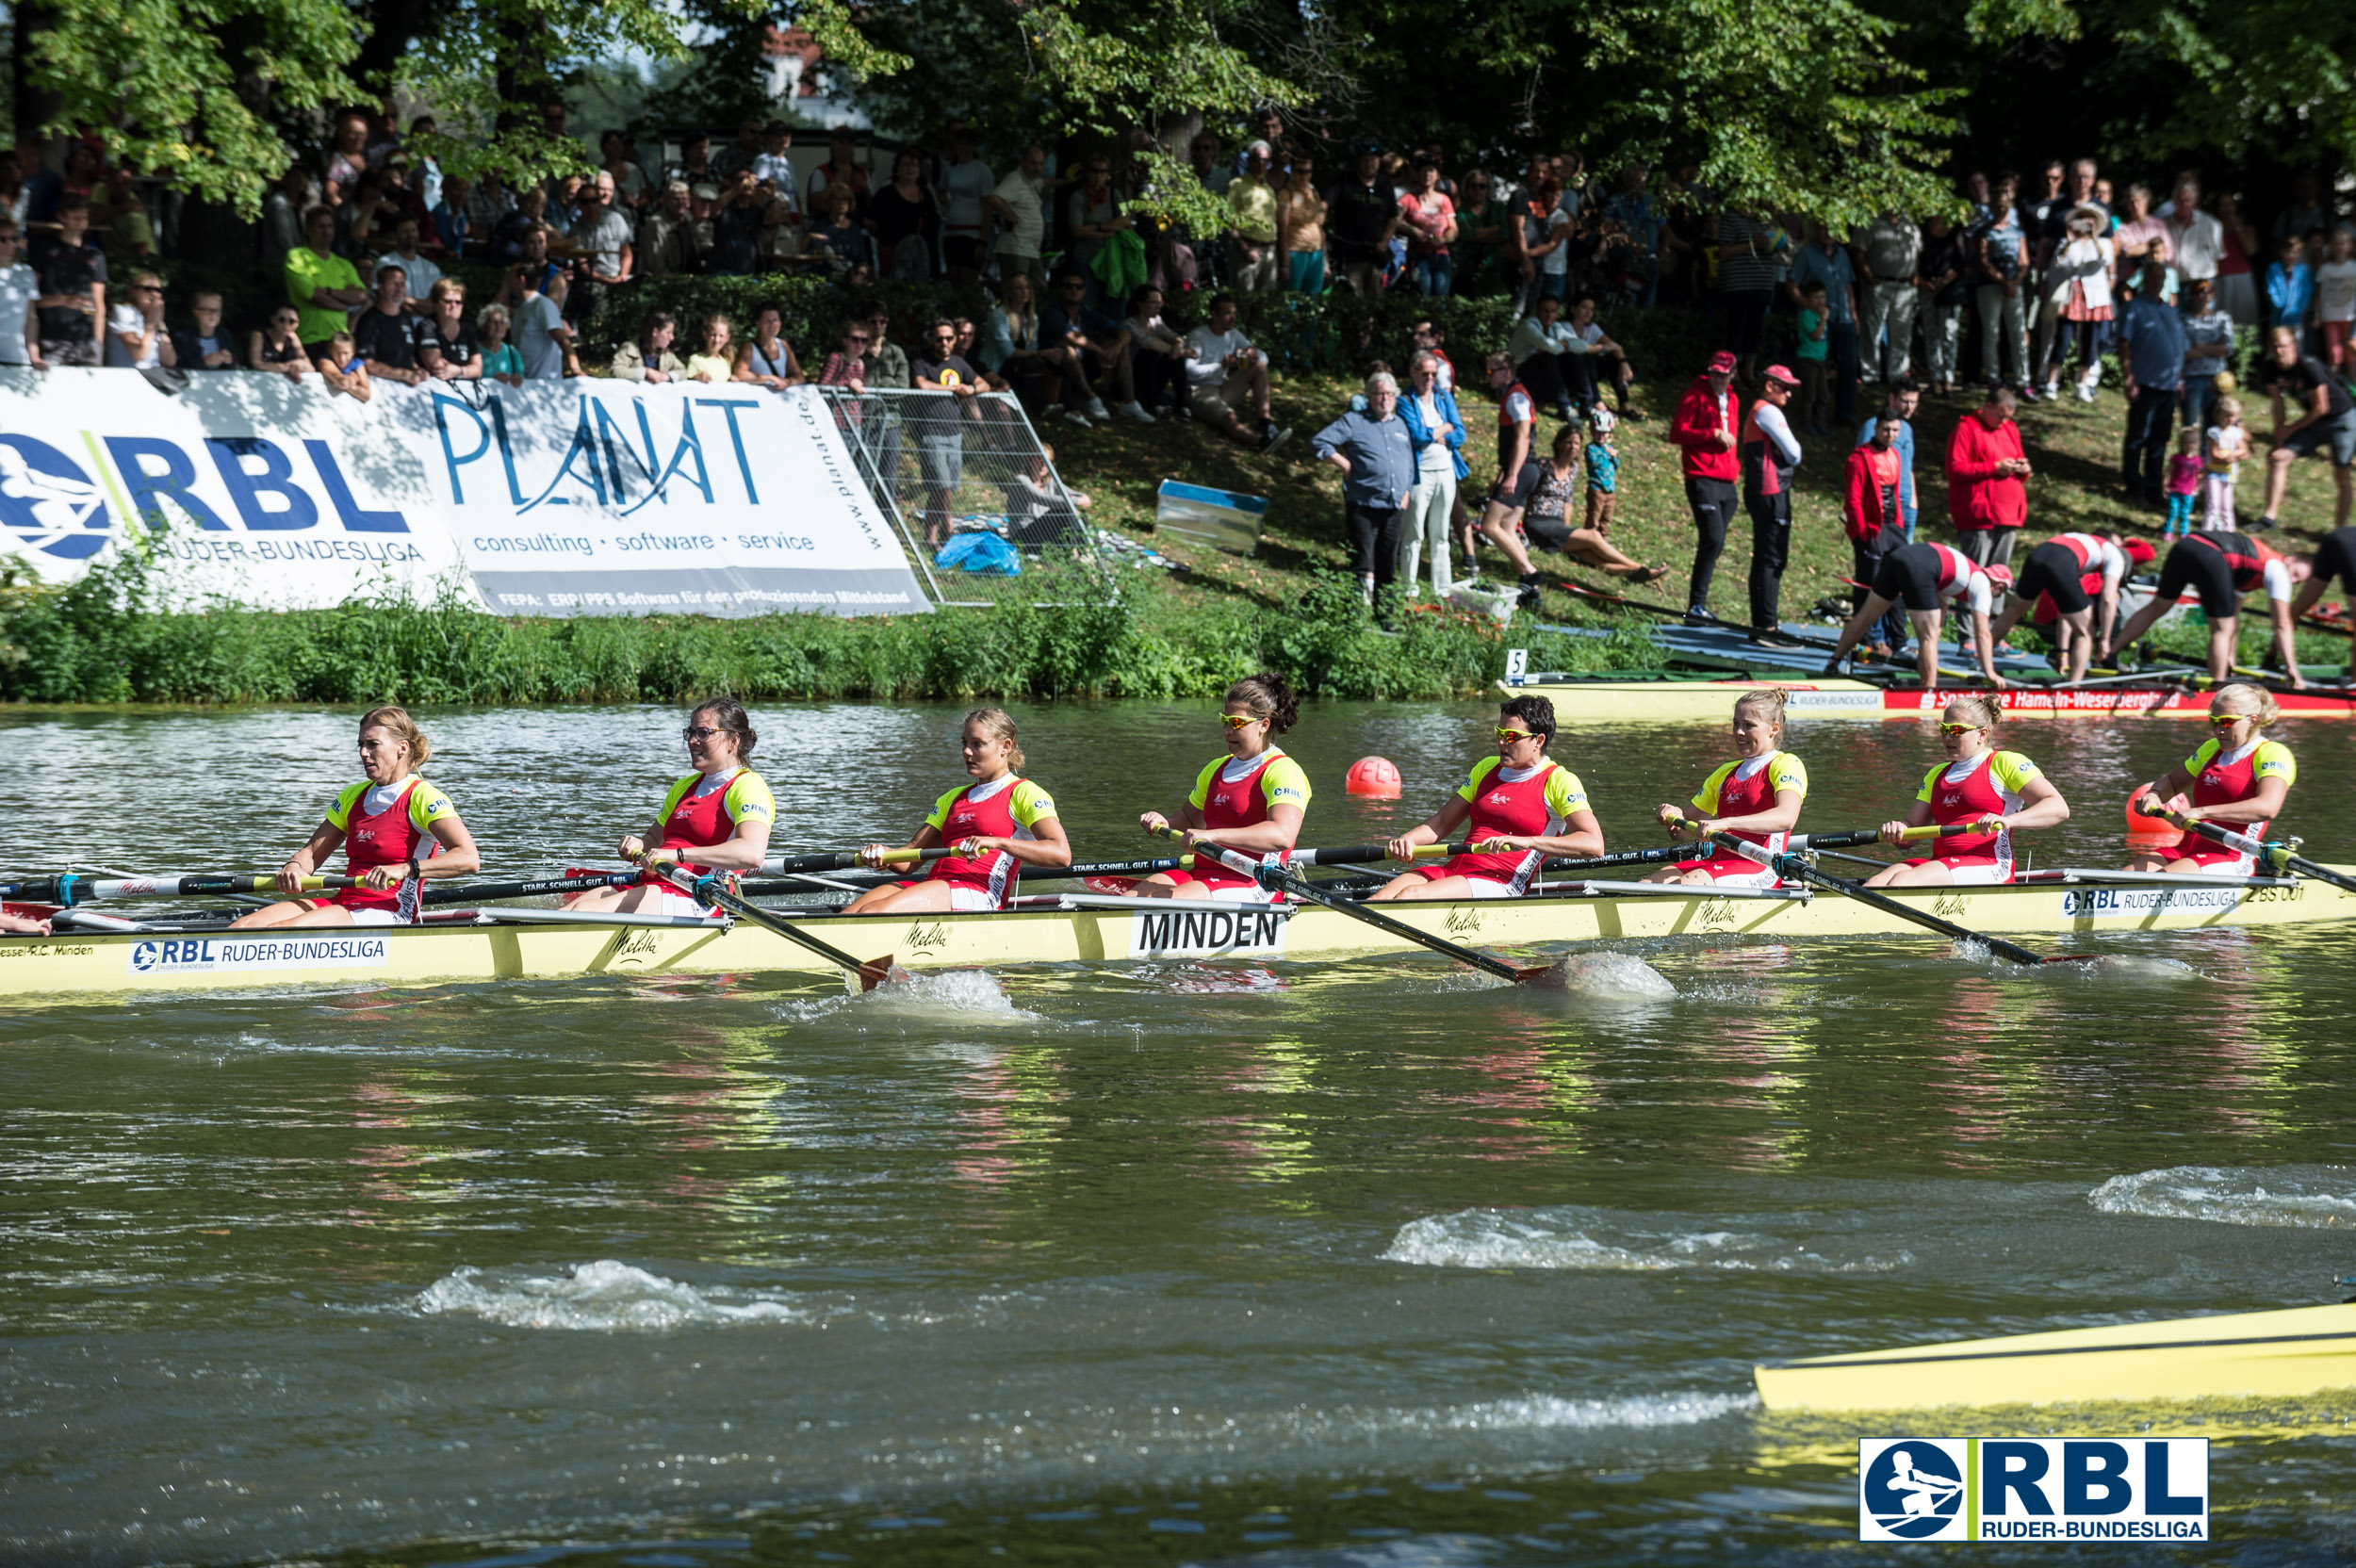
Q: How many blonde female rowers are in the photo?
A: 5